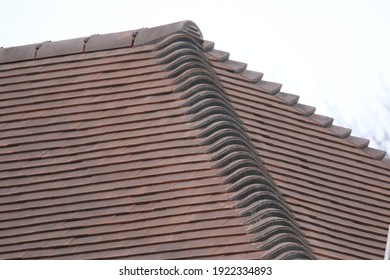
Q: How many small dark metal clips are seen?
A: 3